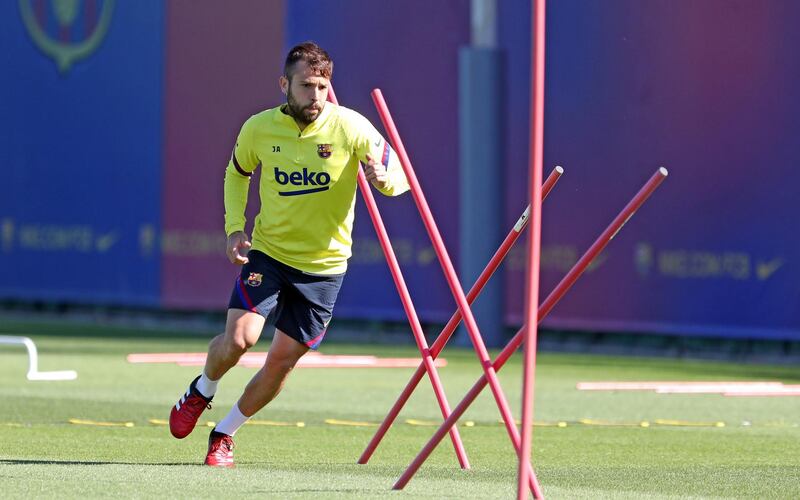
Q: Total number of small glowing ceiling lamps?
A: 0